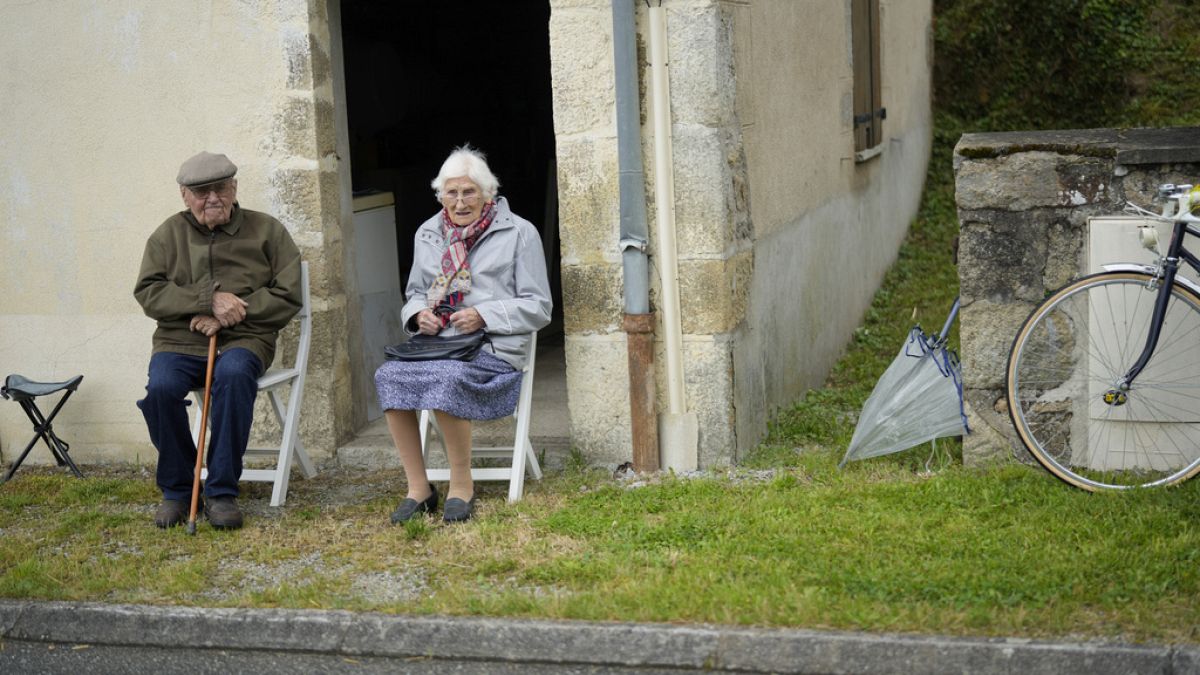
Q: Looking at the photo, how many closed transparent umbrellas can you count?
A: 1